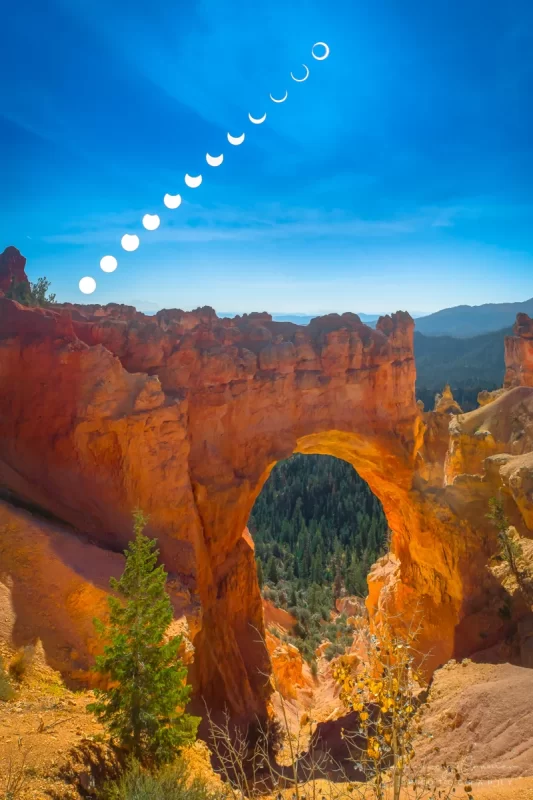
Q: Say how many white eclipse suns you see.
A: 12